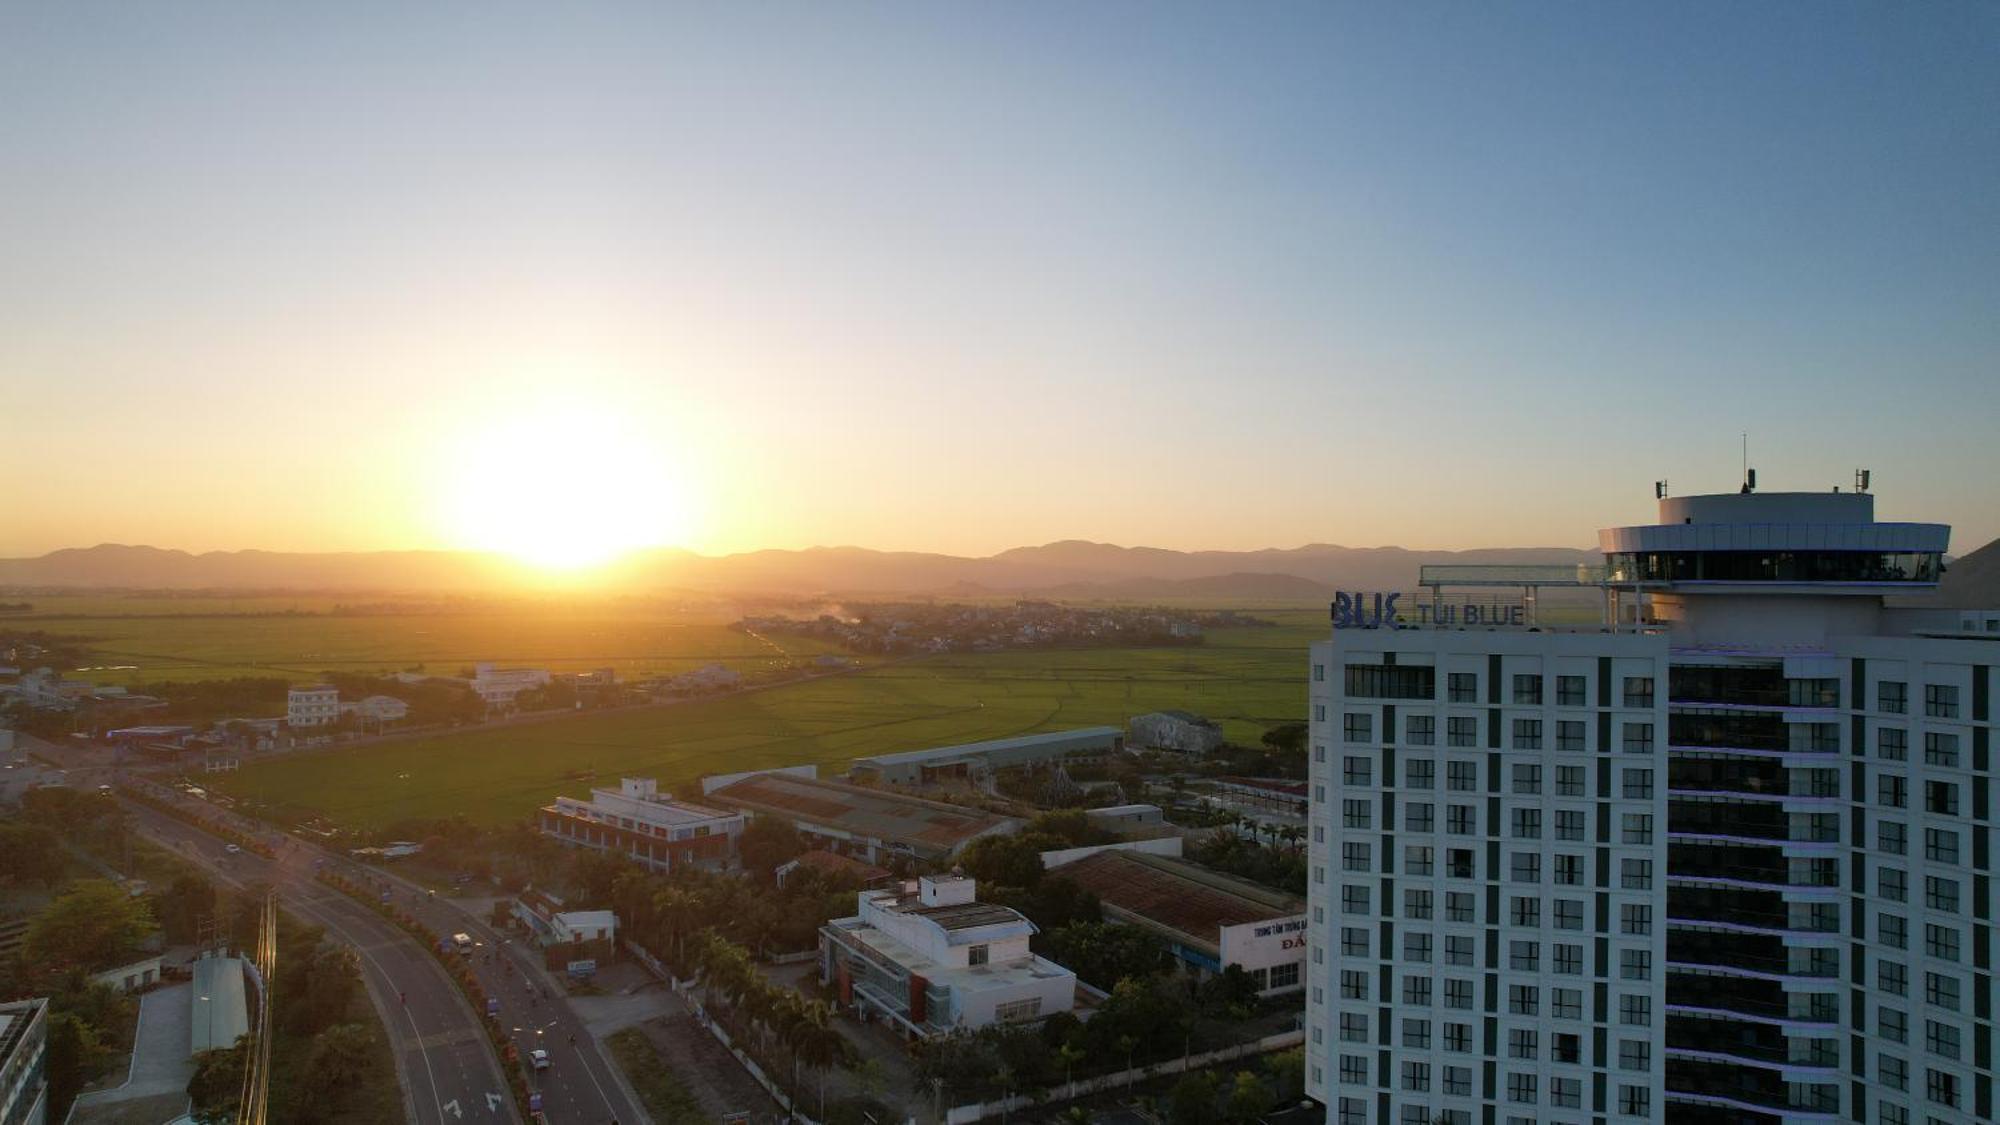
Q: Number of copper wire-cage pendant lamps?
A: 0